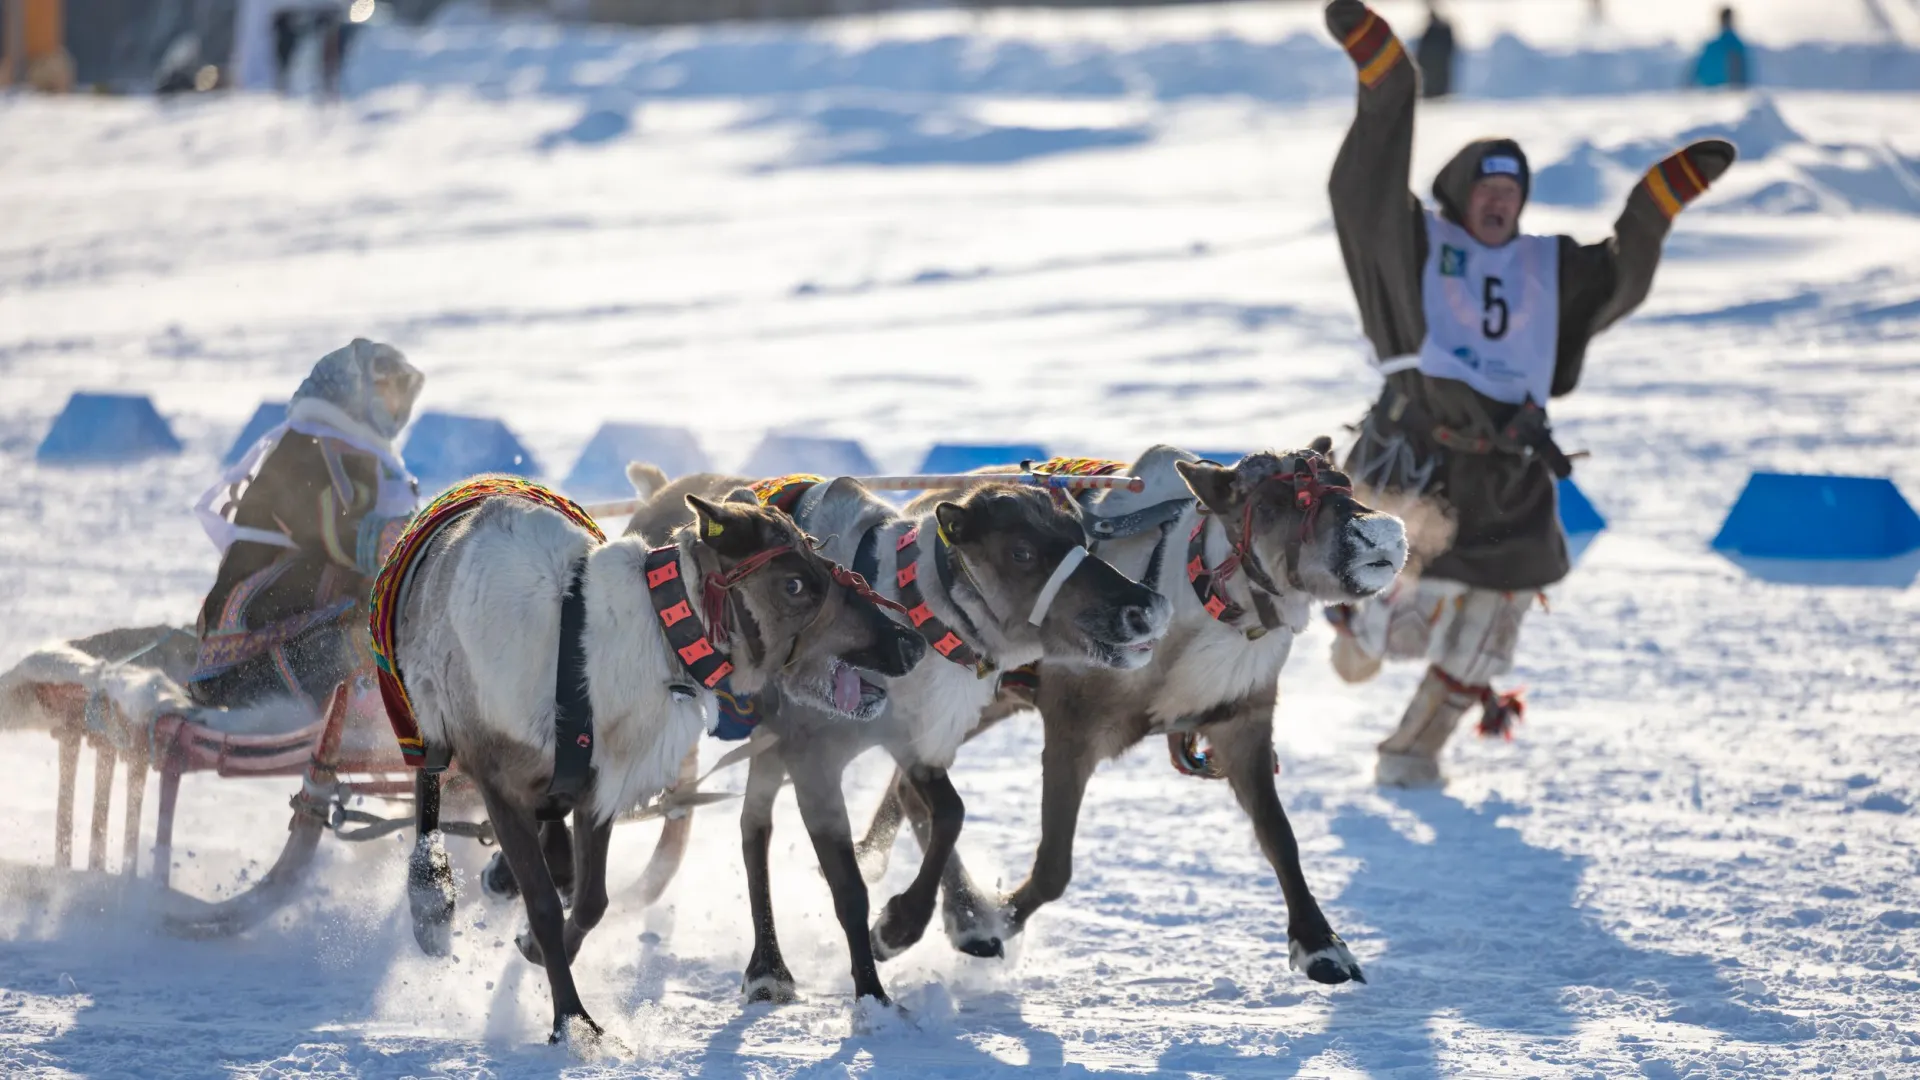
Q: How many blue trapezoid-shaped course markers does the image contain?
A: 9